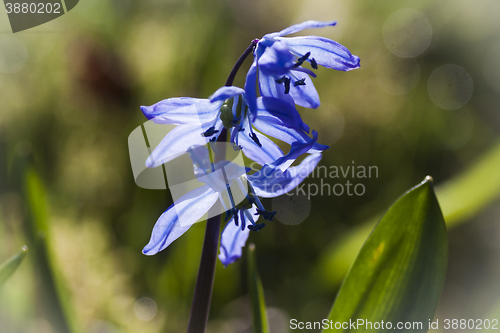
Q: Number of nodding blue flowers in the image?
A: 3